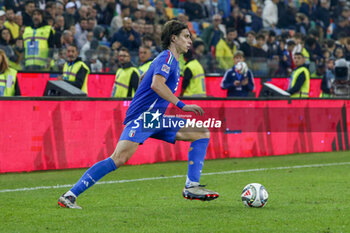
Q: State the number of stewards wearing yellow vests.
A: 7